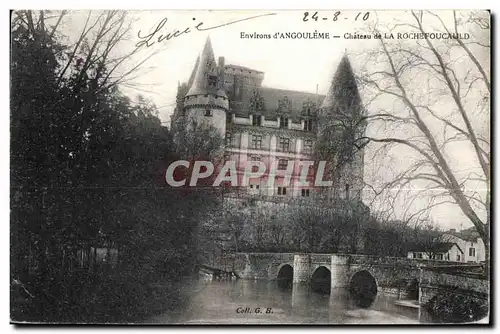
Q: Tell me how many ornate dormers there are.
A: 3